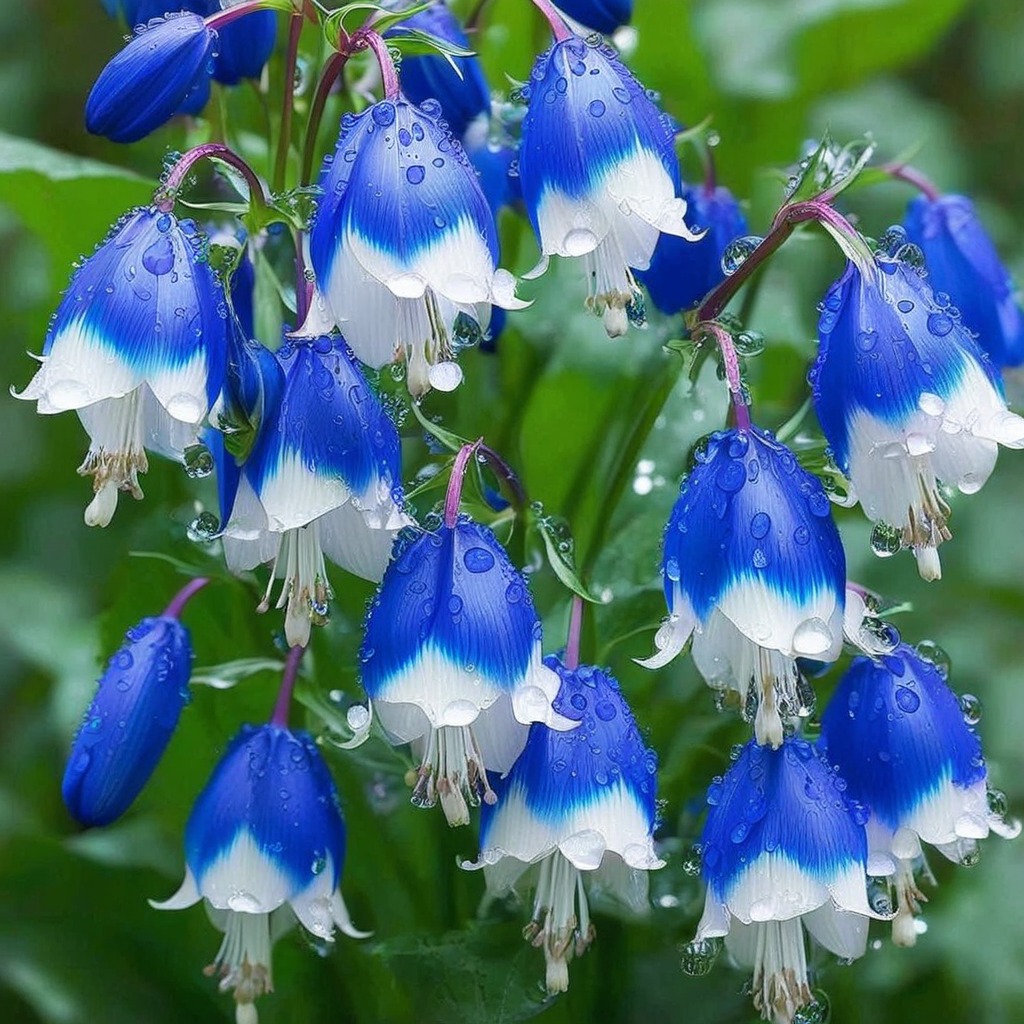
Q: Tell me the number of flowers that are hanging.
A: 11